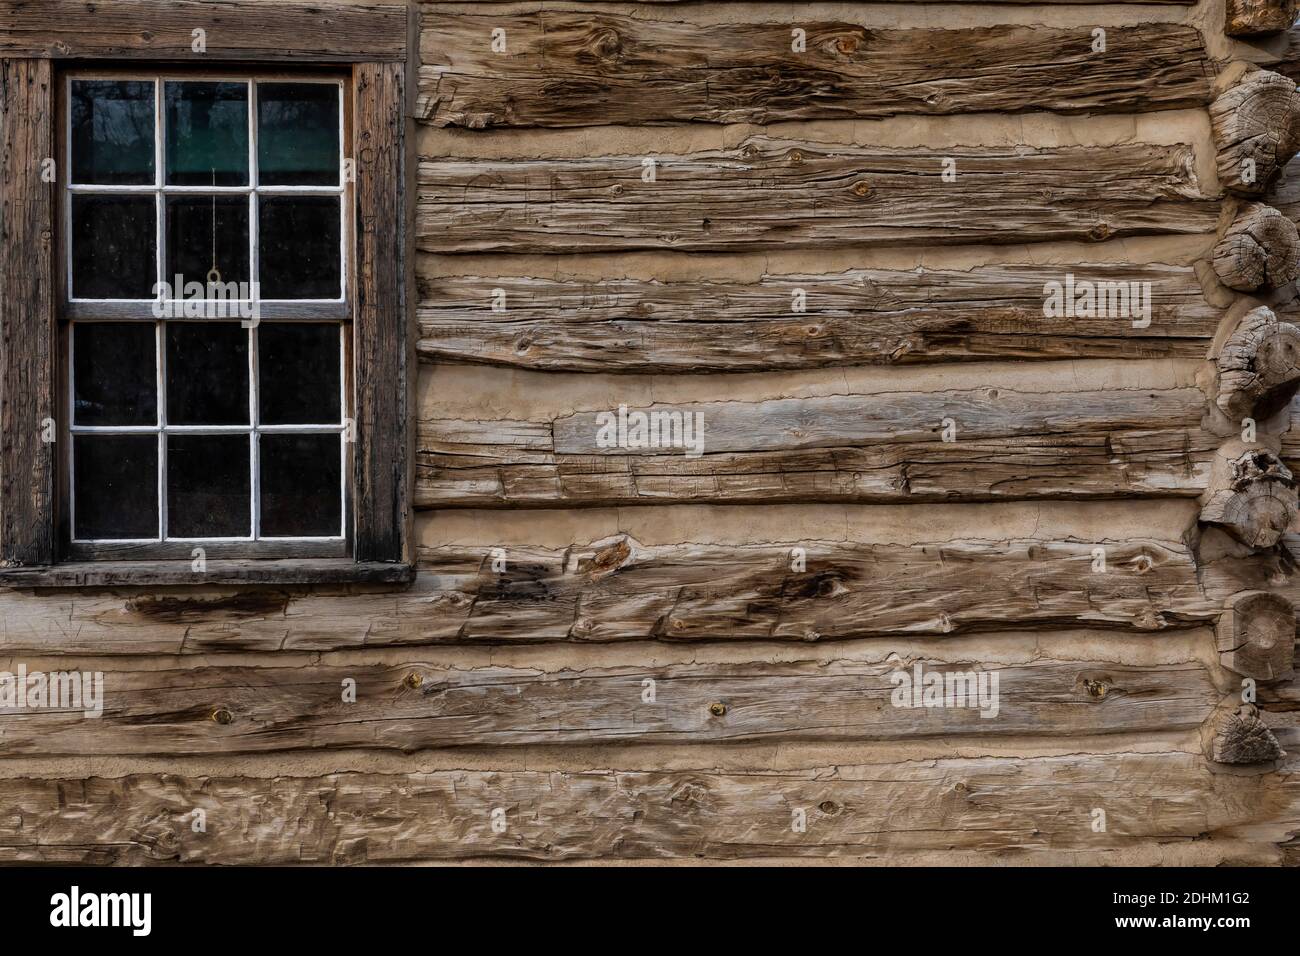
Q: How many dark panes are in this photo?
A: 12